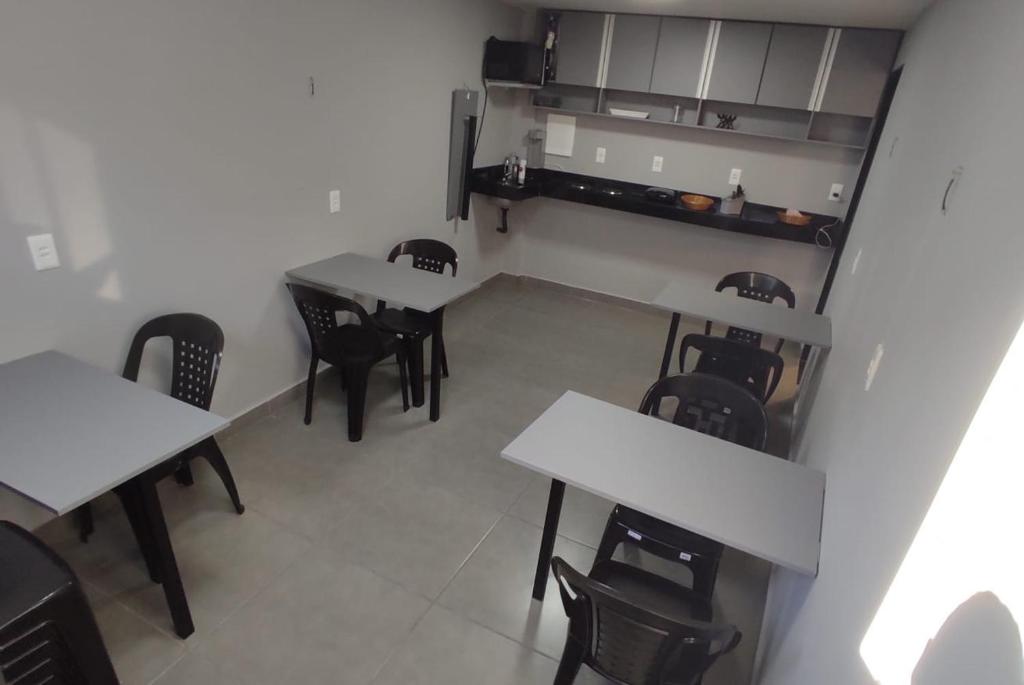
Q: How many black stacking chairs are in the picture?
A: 8